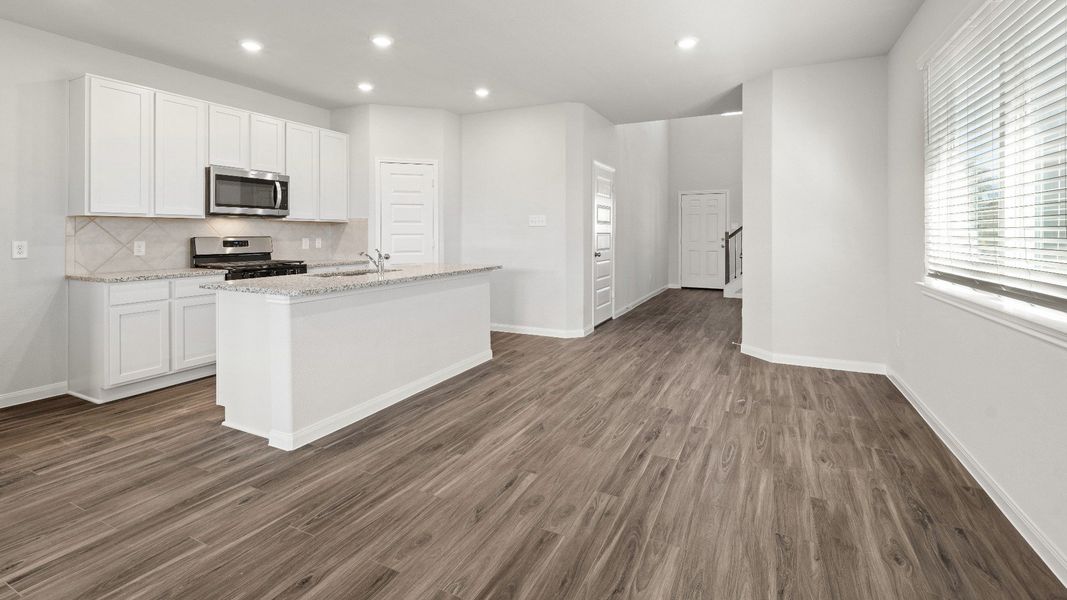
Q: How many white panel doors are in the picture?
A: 3